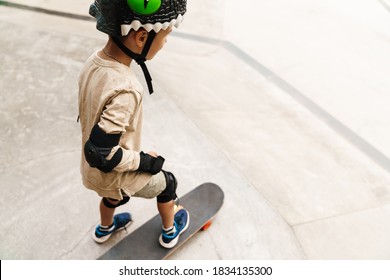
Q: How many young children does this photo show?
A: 1